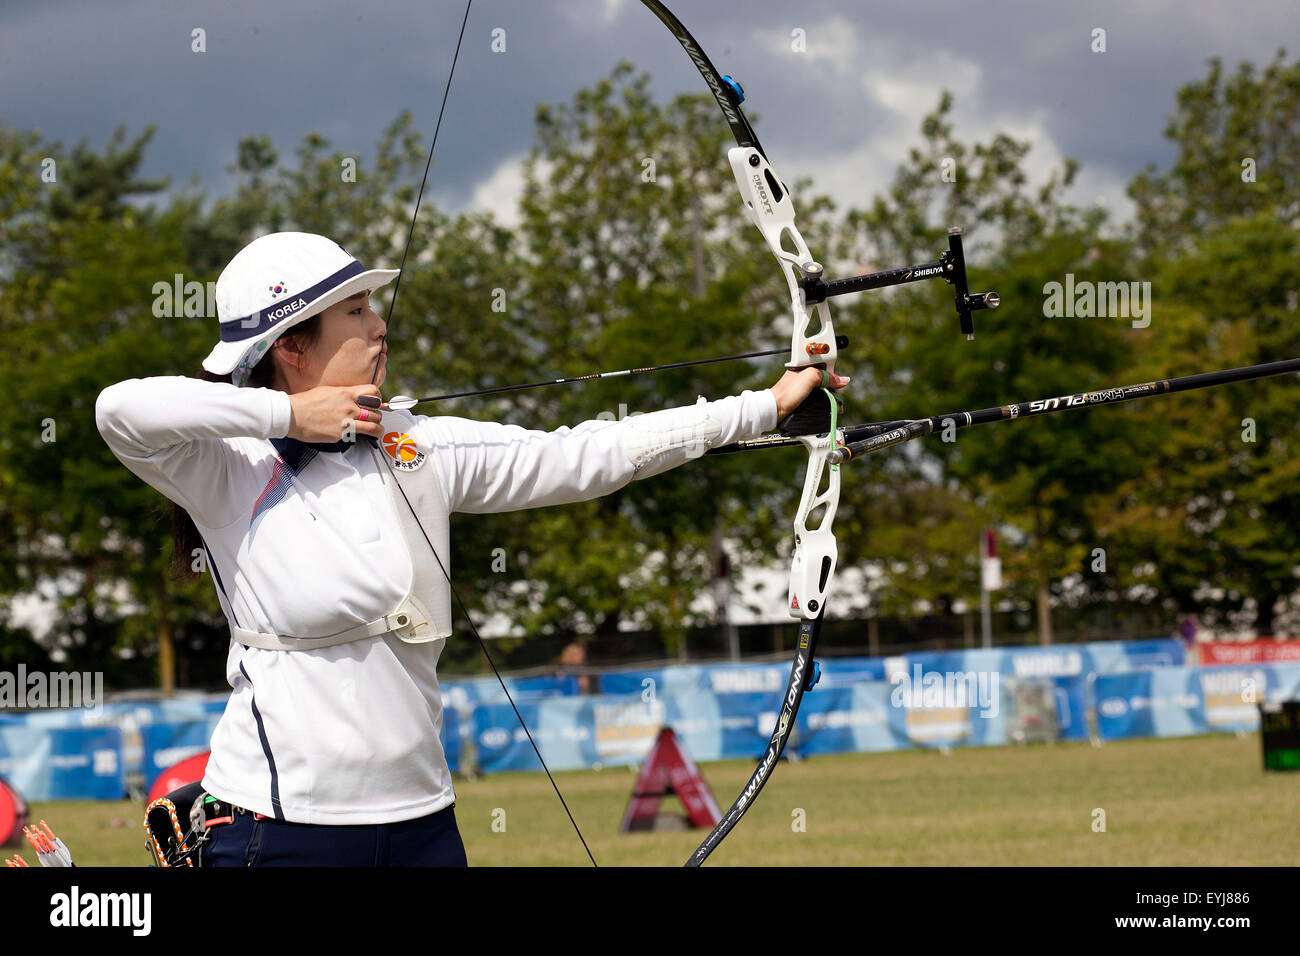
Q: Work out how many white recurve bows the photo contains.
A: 1